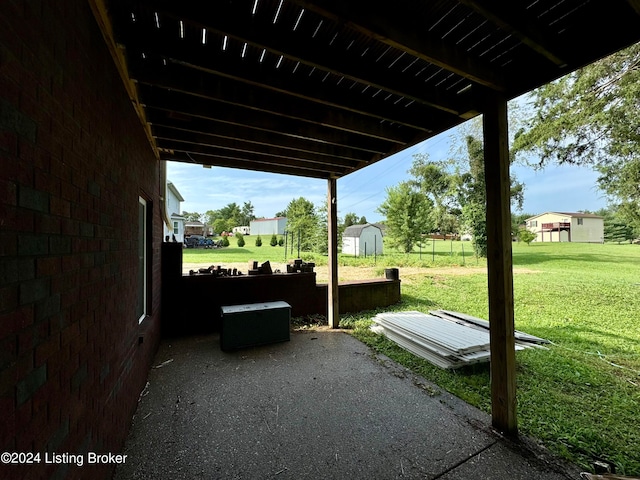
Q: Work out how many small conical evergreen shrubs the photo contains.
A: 5